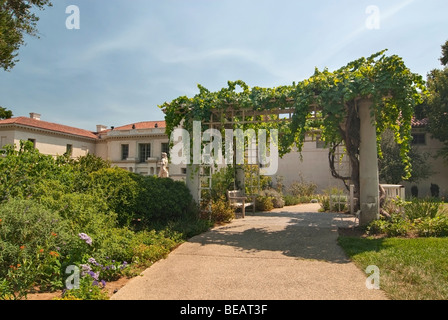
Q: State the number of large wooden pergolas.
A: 1